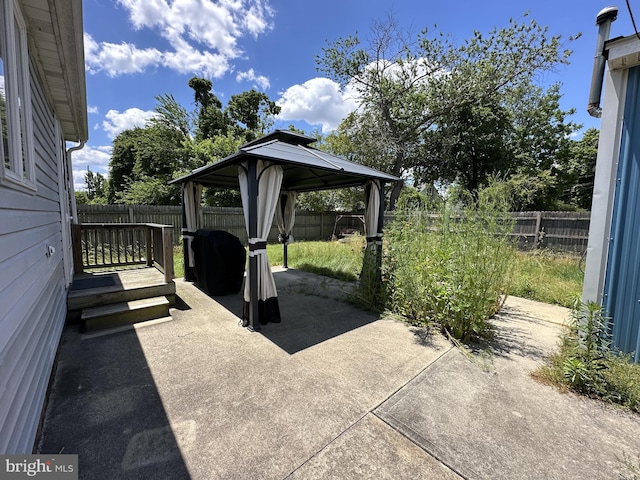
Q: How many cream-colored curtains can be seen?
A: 4